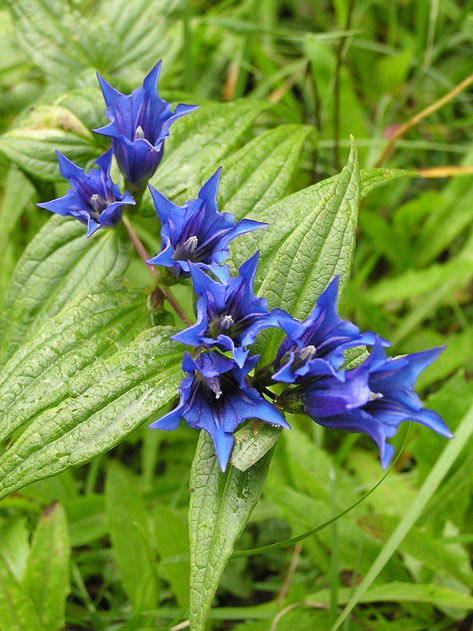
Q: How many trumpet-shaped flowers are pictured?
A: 7